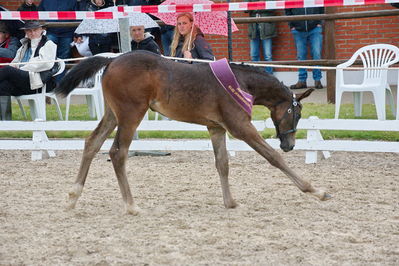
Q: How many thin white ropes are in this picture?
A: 1